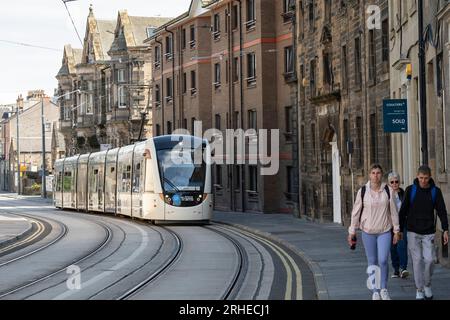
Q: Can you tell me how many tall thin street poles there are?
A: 3